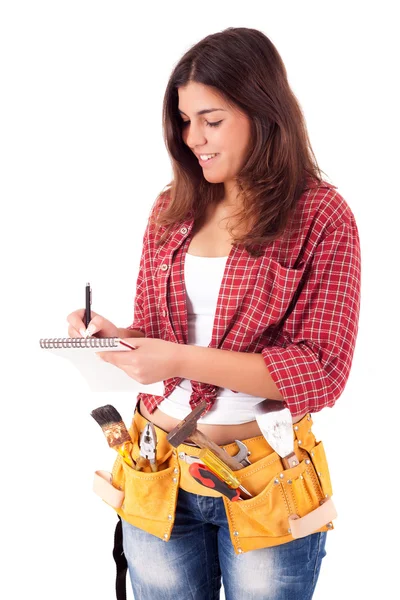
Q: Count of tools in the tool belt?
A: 7